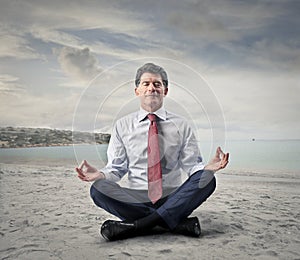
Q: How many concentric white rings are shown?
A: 3